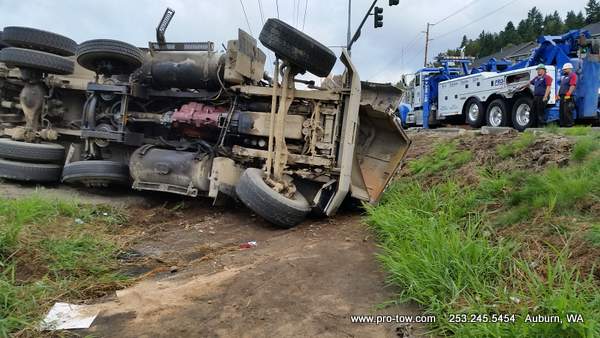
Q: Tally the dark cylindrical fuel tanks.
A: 2